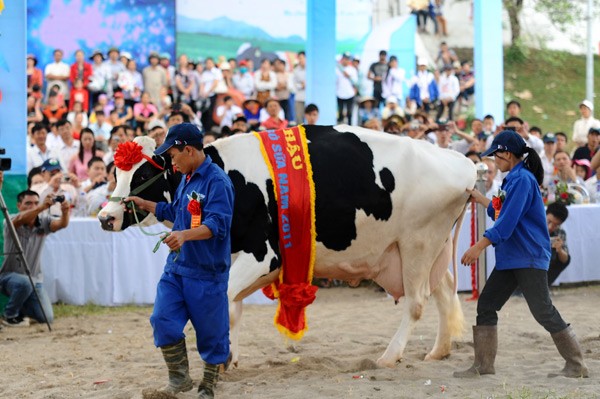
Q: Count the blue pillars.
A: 2